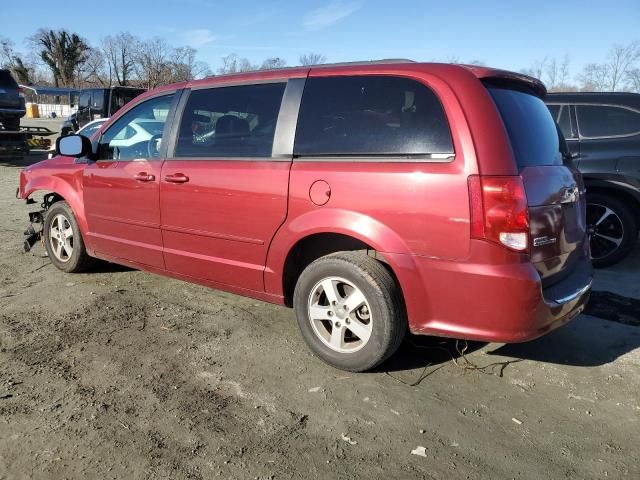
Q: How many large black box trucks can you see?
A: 1